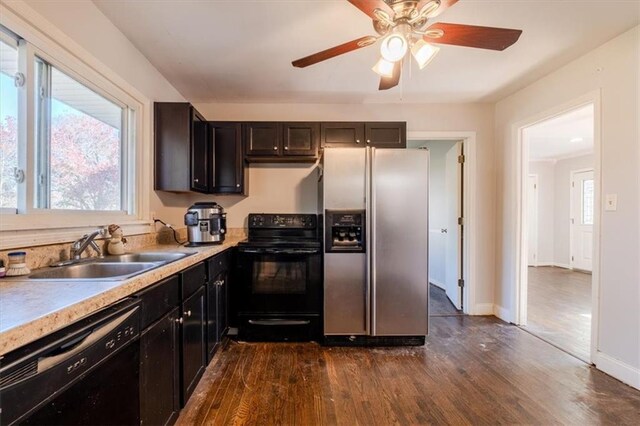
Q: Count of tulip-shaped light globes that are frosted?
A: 3